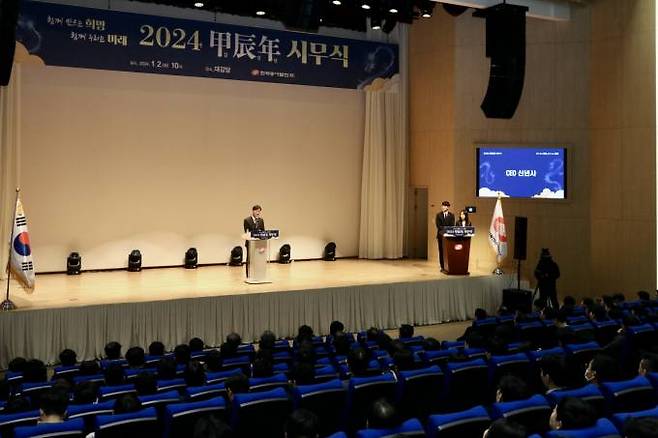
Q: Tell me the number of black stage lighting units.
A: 6